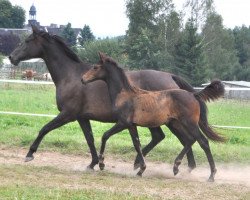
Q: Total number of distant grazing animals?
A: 2